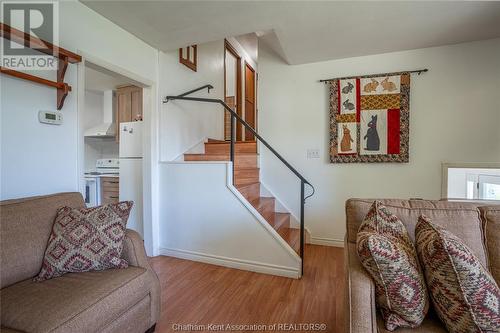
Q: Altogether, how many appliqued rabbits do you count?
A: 6